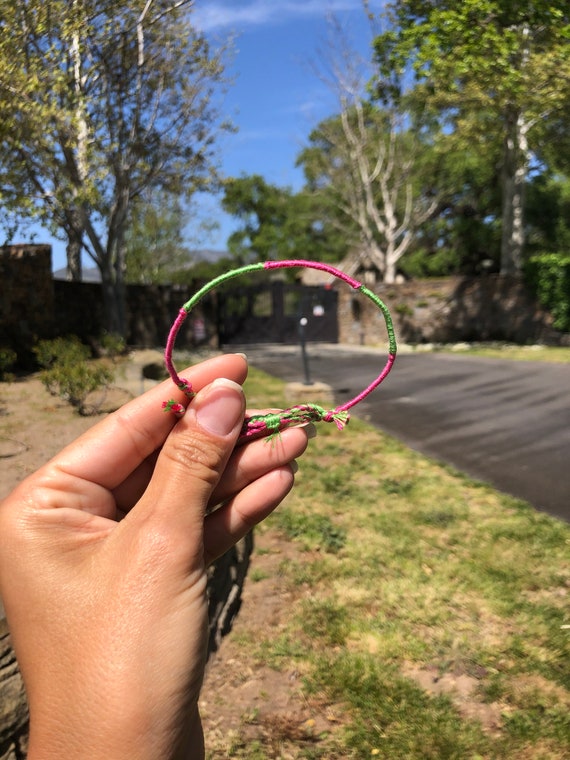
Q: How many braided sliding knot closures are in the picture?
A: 1